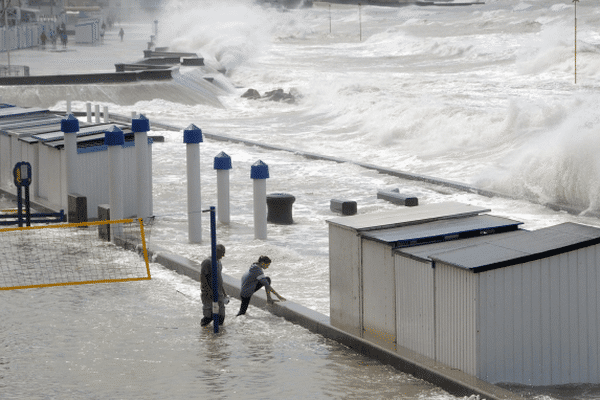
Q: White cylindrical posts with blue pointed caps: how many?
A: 6